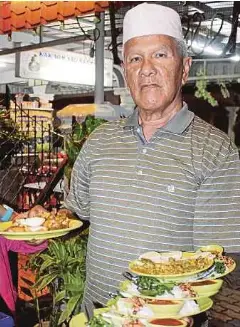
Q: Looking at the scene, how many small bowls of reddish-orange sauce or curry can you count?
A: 3